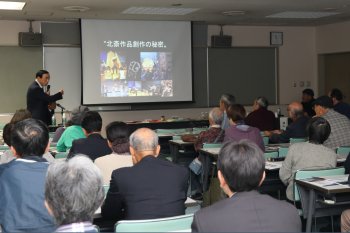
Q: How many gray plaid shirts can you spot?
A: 1